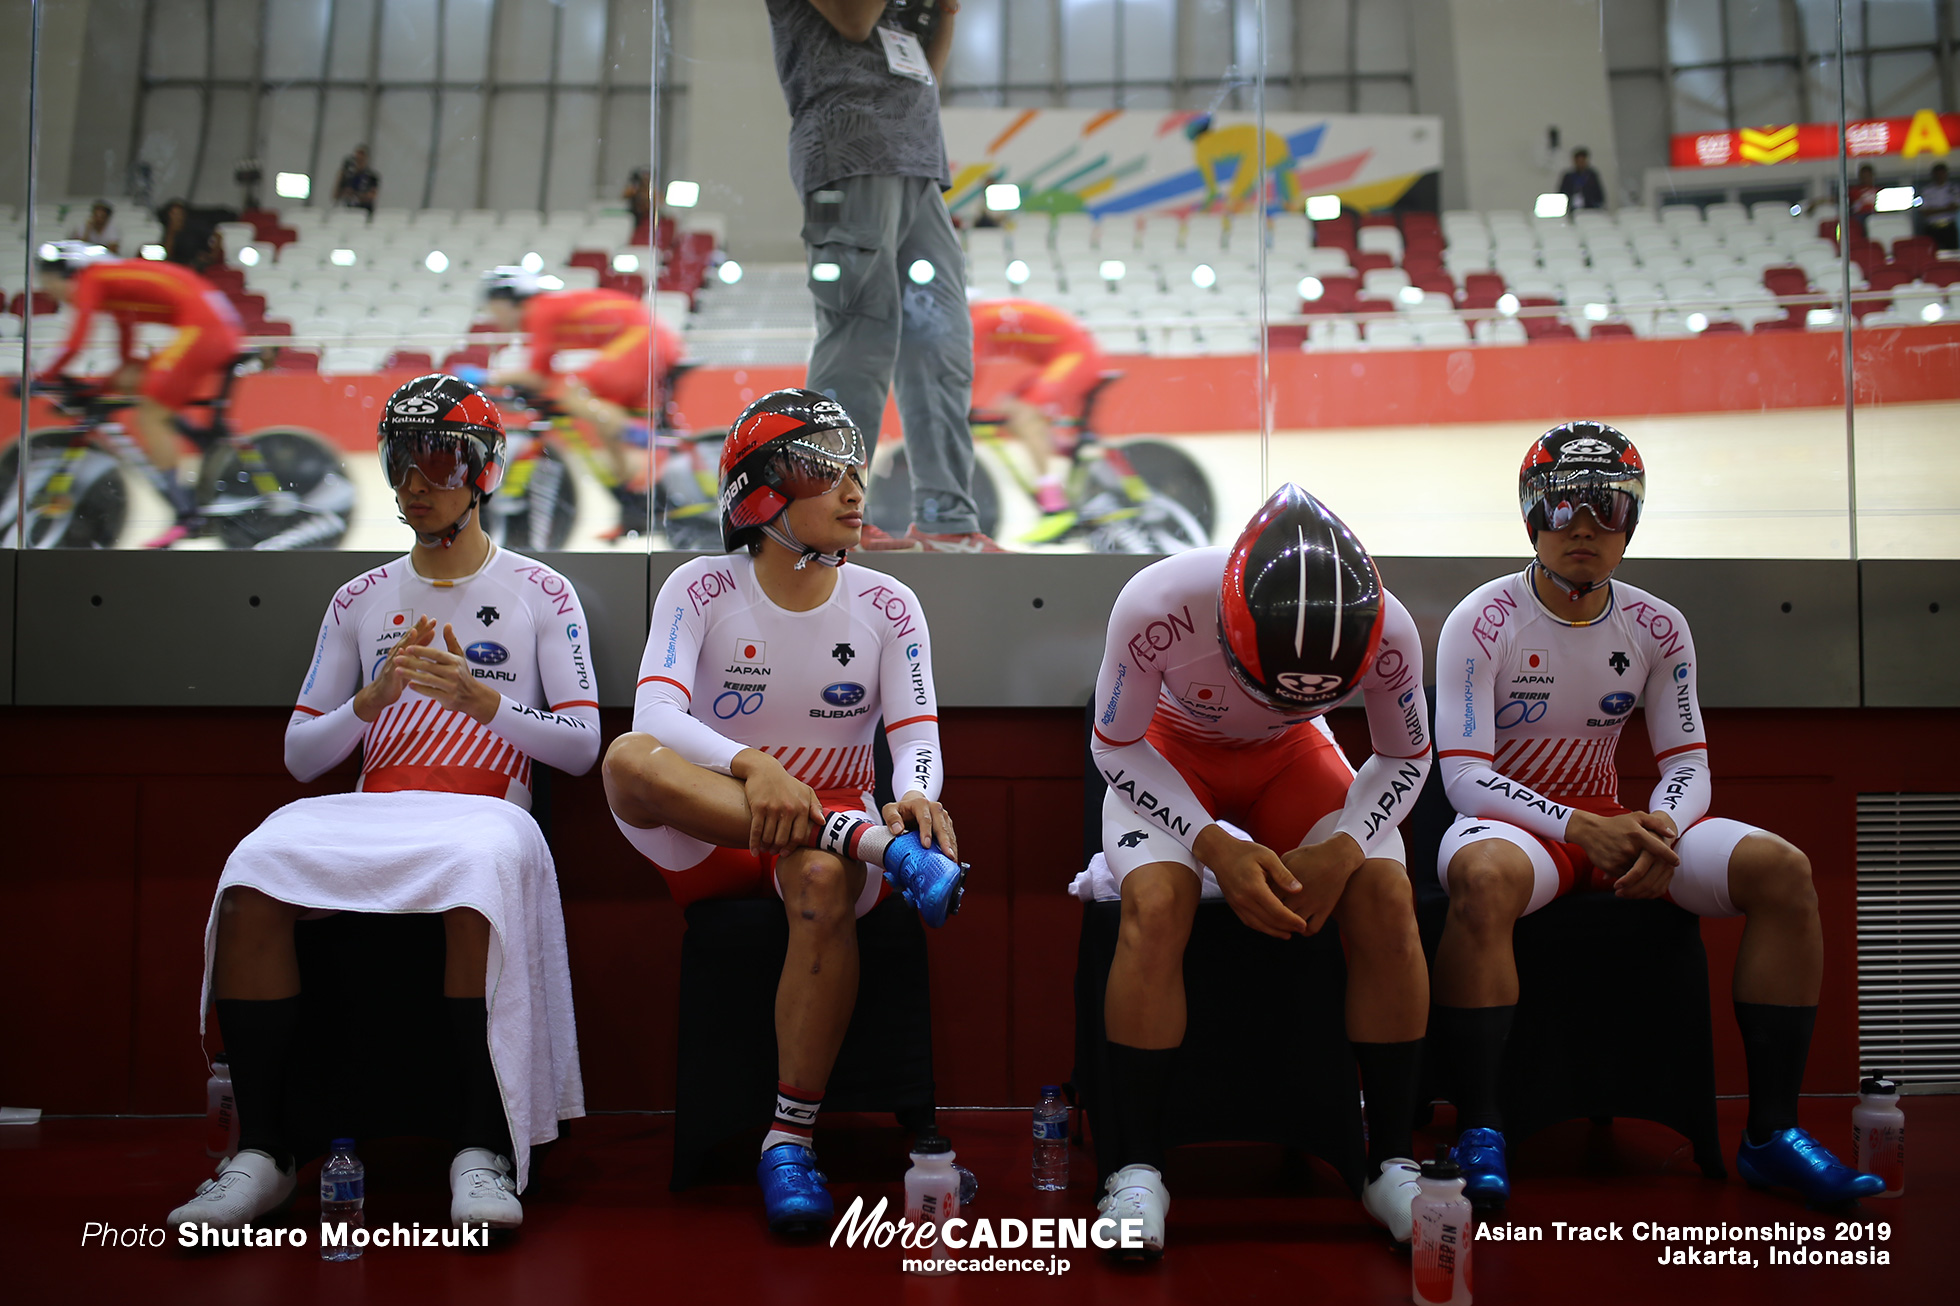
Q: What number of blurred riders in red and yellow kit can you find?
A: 3